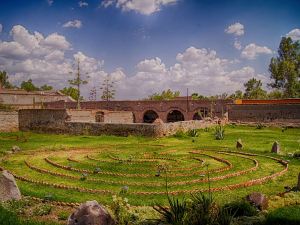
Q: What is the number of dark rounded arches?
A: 3